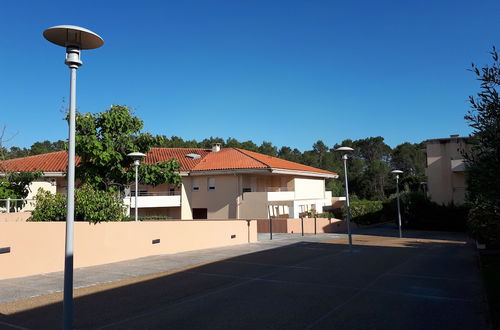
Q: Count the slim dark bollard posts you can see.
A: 3